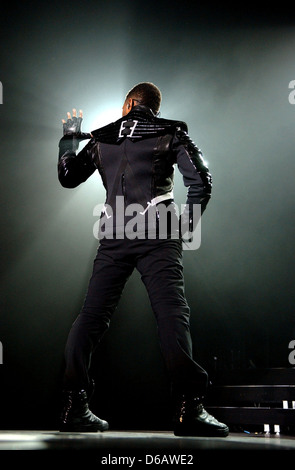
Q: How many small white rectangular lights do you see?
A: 4